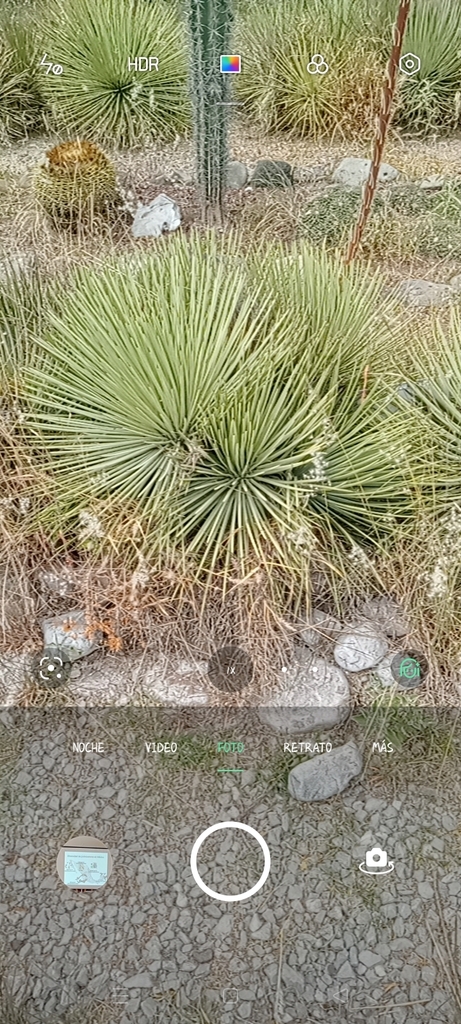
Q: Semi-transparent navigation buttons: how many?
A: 3